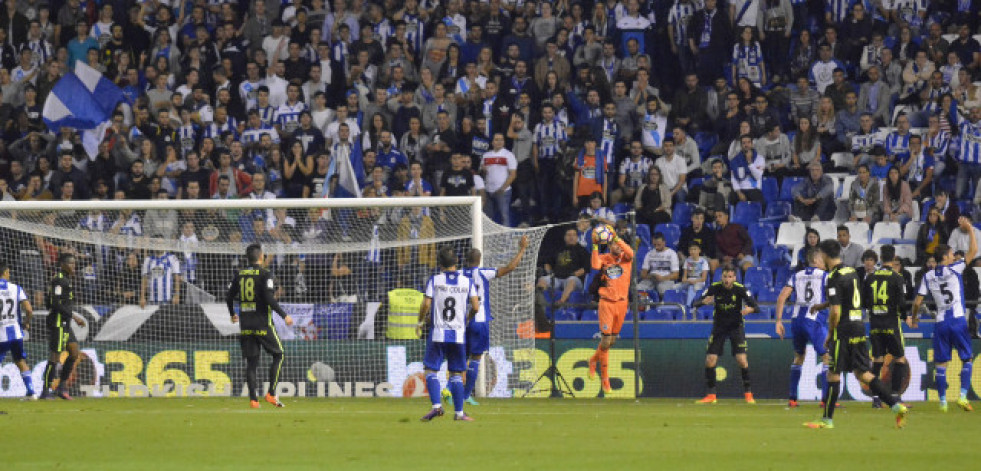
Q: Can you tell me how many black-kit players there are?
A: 5